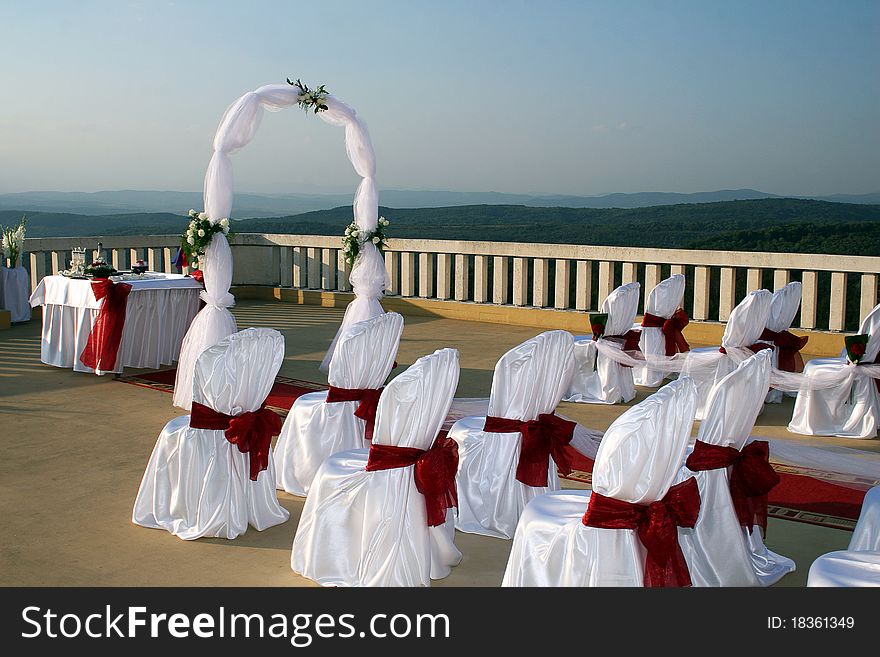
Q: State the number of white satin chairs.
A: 12